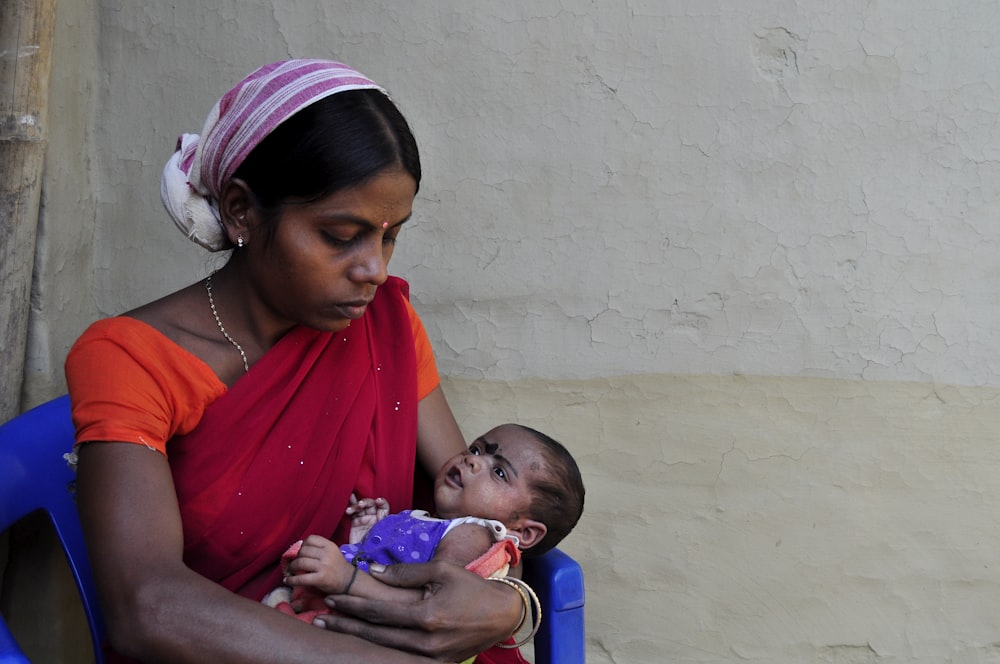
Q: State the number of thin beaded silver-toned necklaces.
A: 1